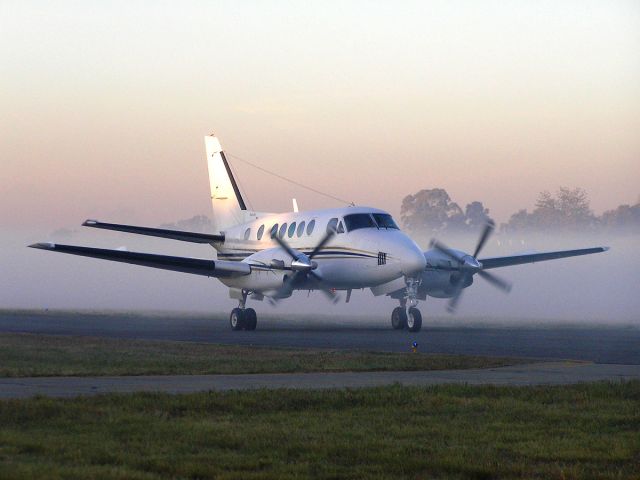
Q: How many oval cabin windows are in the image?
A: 7